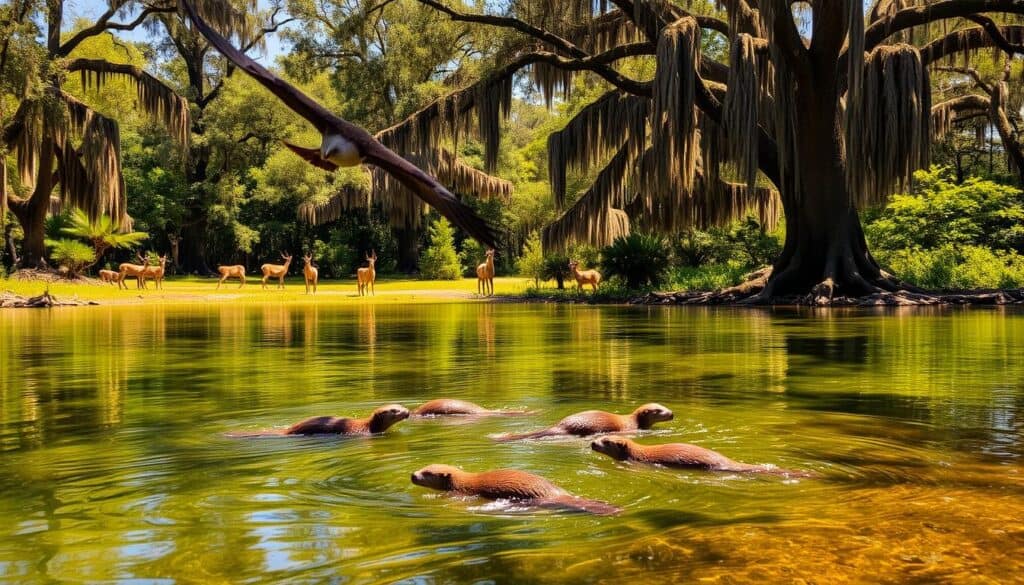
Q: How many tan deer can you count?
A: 9